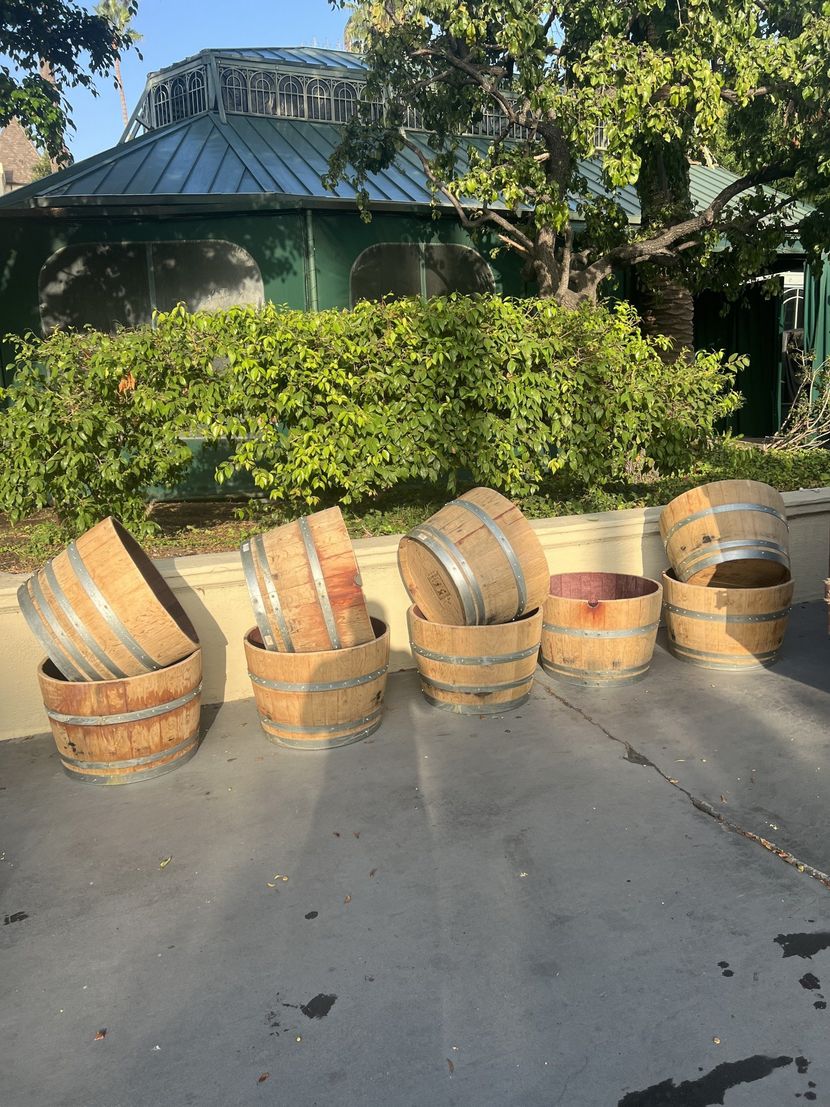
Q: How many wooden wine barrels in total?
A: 9